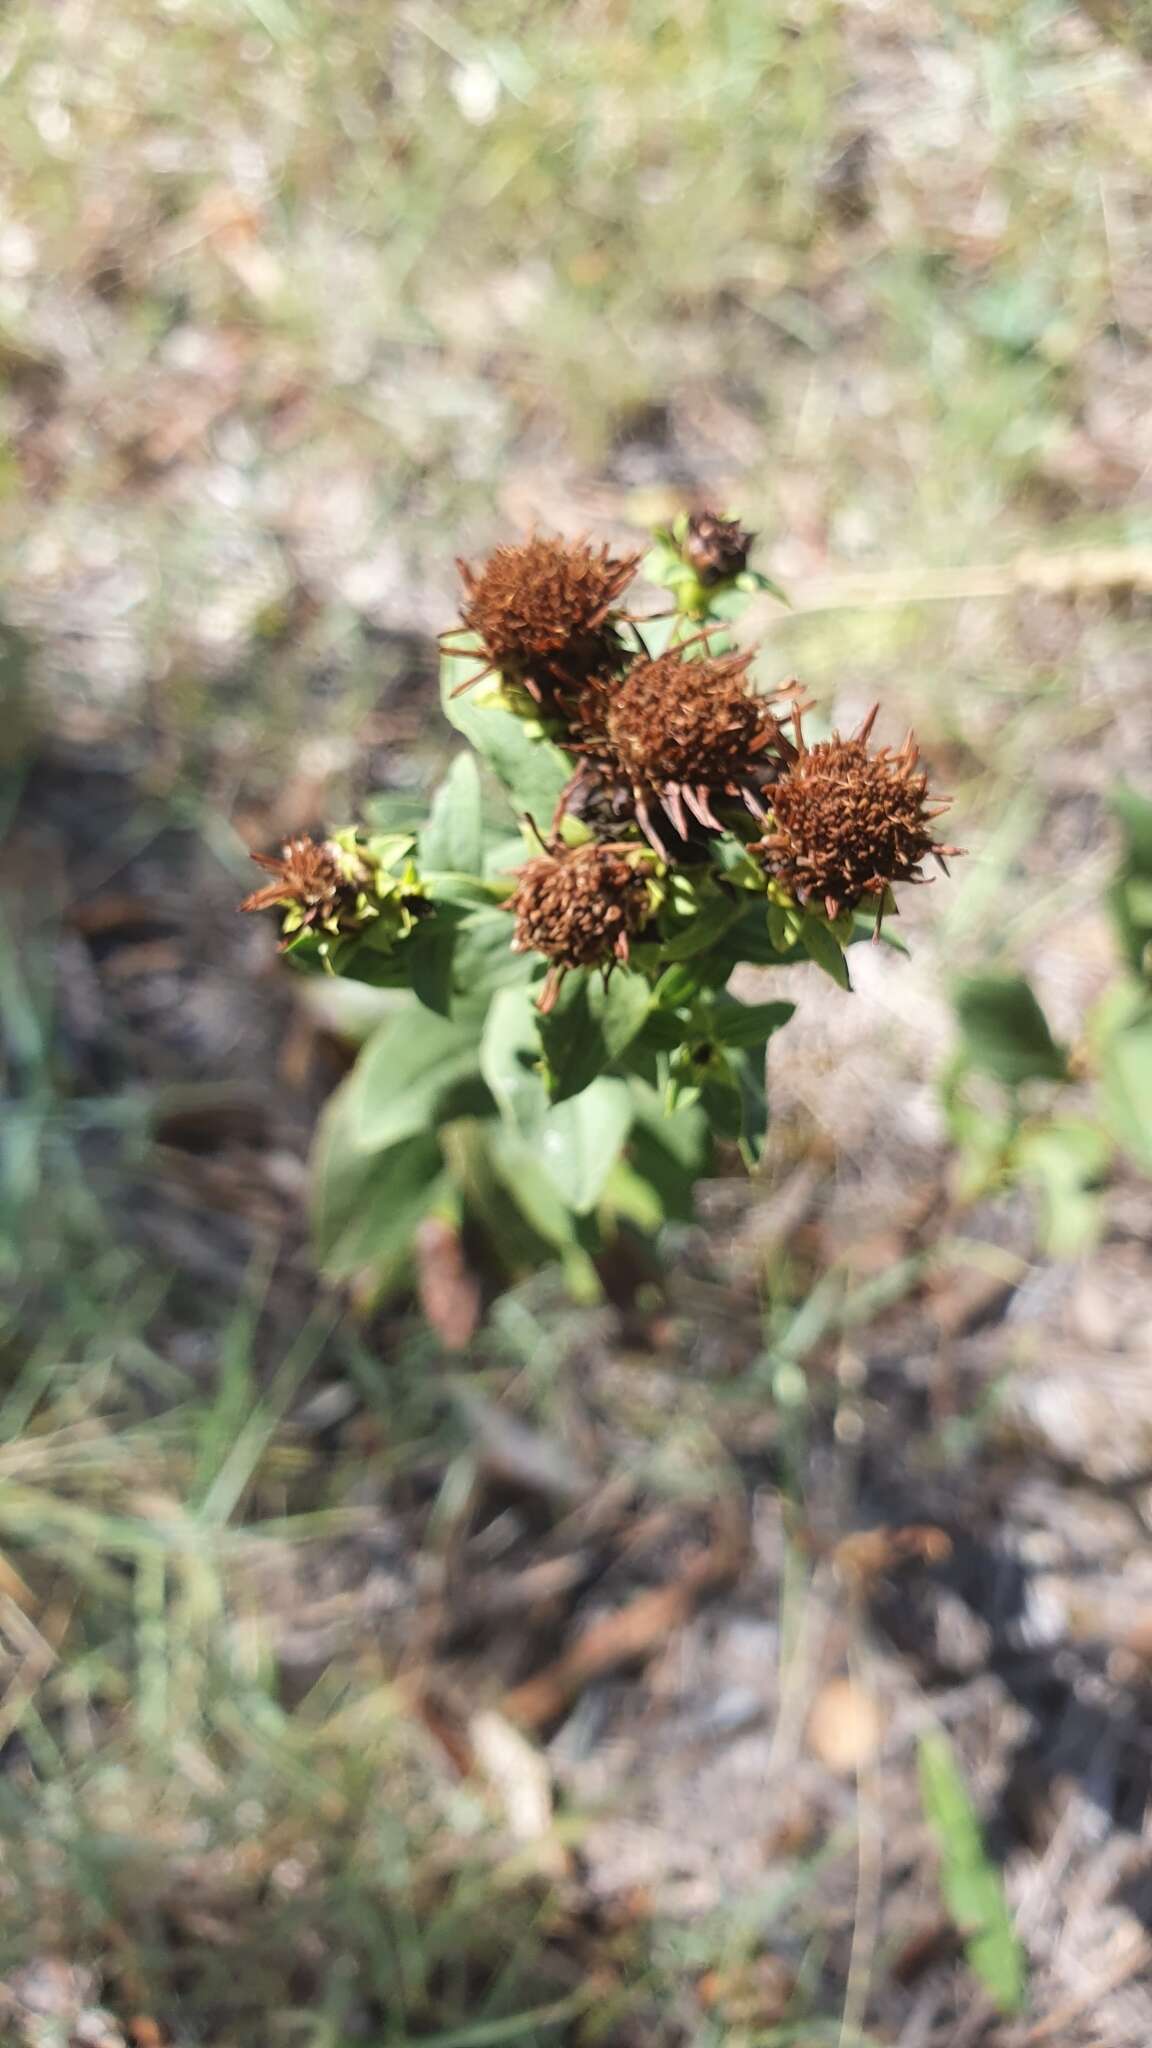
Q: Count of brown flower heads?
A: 6